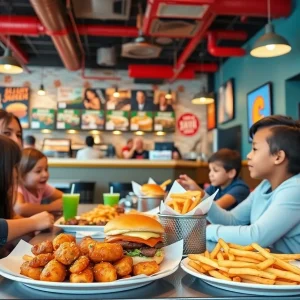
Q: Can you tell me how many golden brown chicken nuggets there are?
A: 13